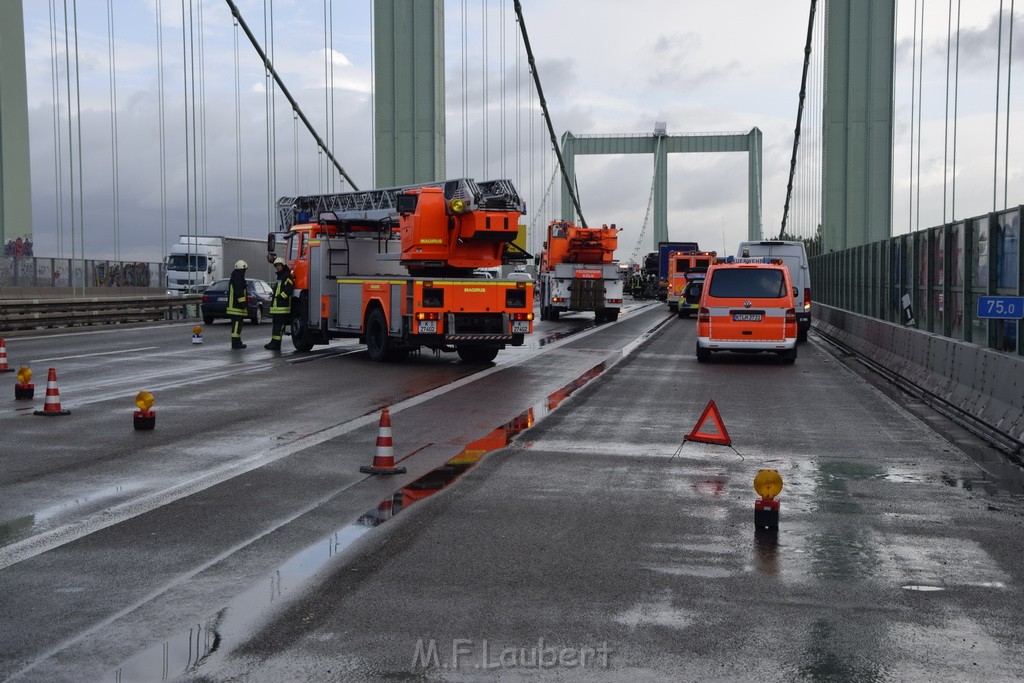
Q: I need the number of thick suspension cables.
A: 3